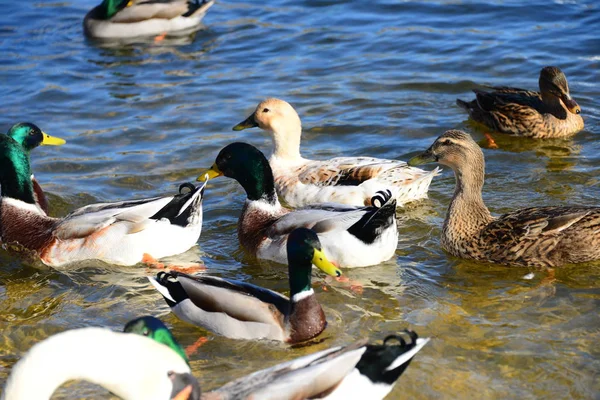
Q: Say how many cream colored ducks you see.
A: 1